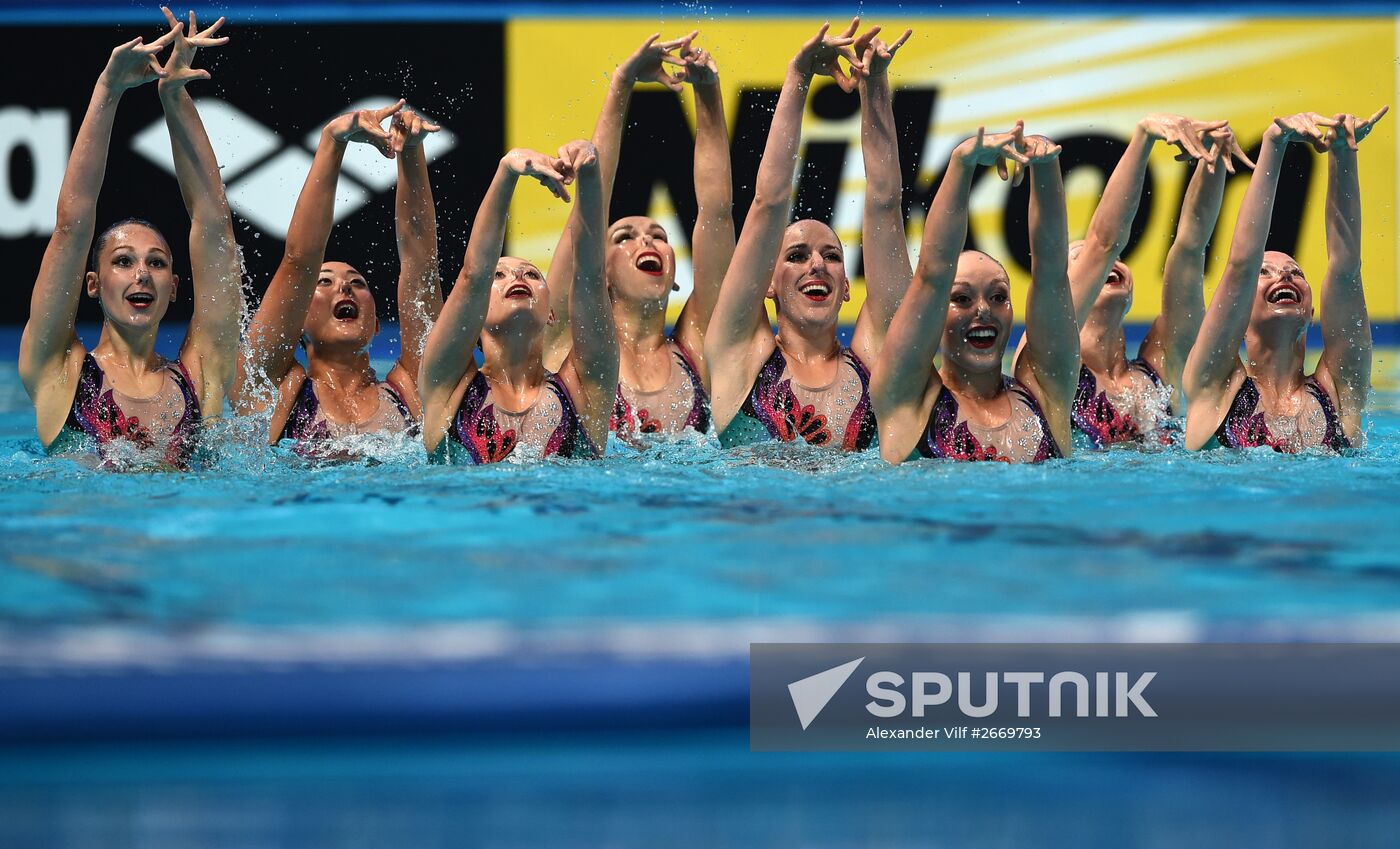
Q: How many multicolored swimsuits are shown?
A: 8